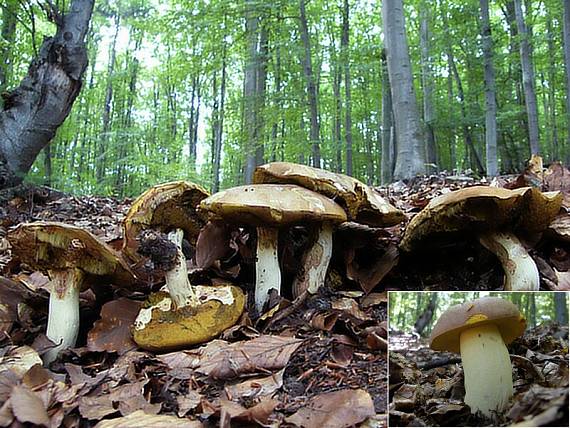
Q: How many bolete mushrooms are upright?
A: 6